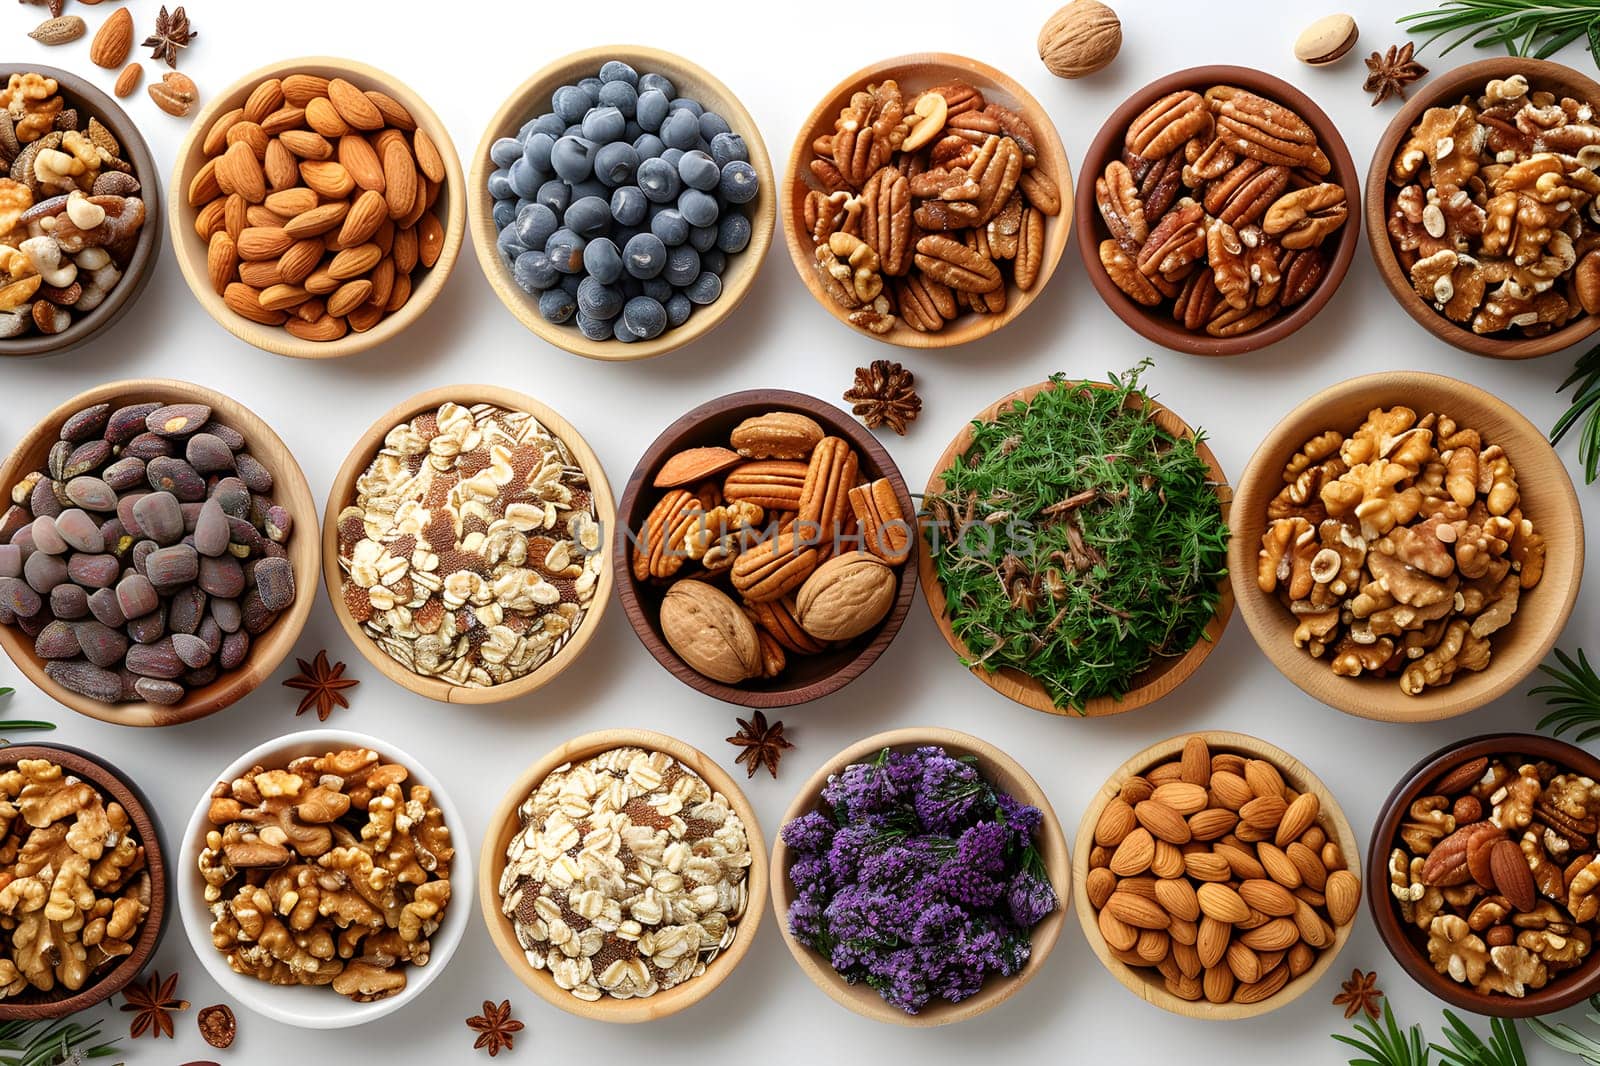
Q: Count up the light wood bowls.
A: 10